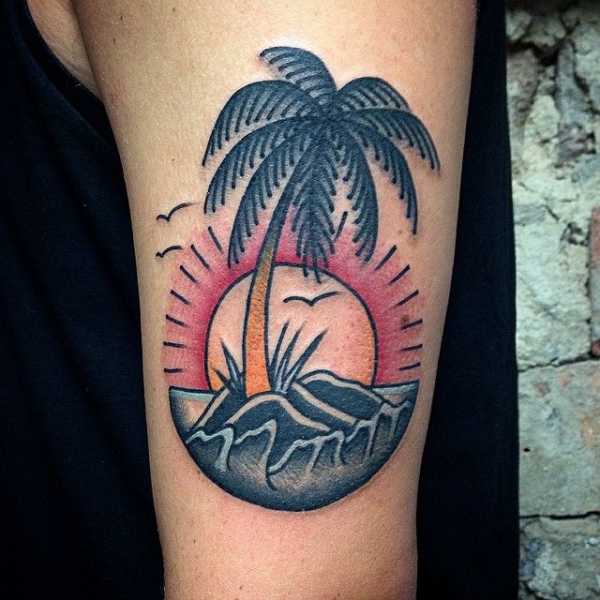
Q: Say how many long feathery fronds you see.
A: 9